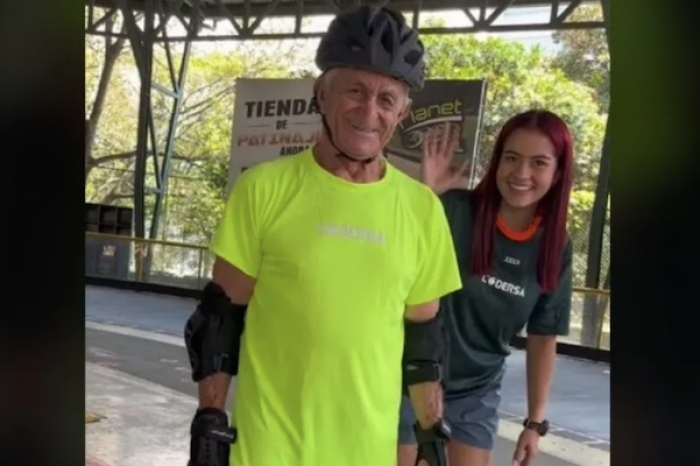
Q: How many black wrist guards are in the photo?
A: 2